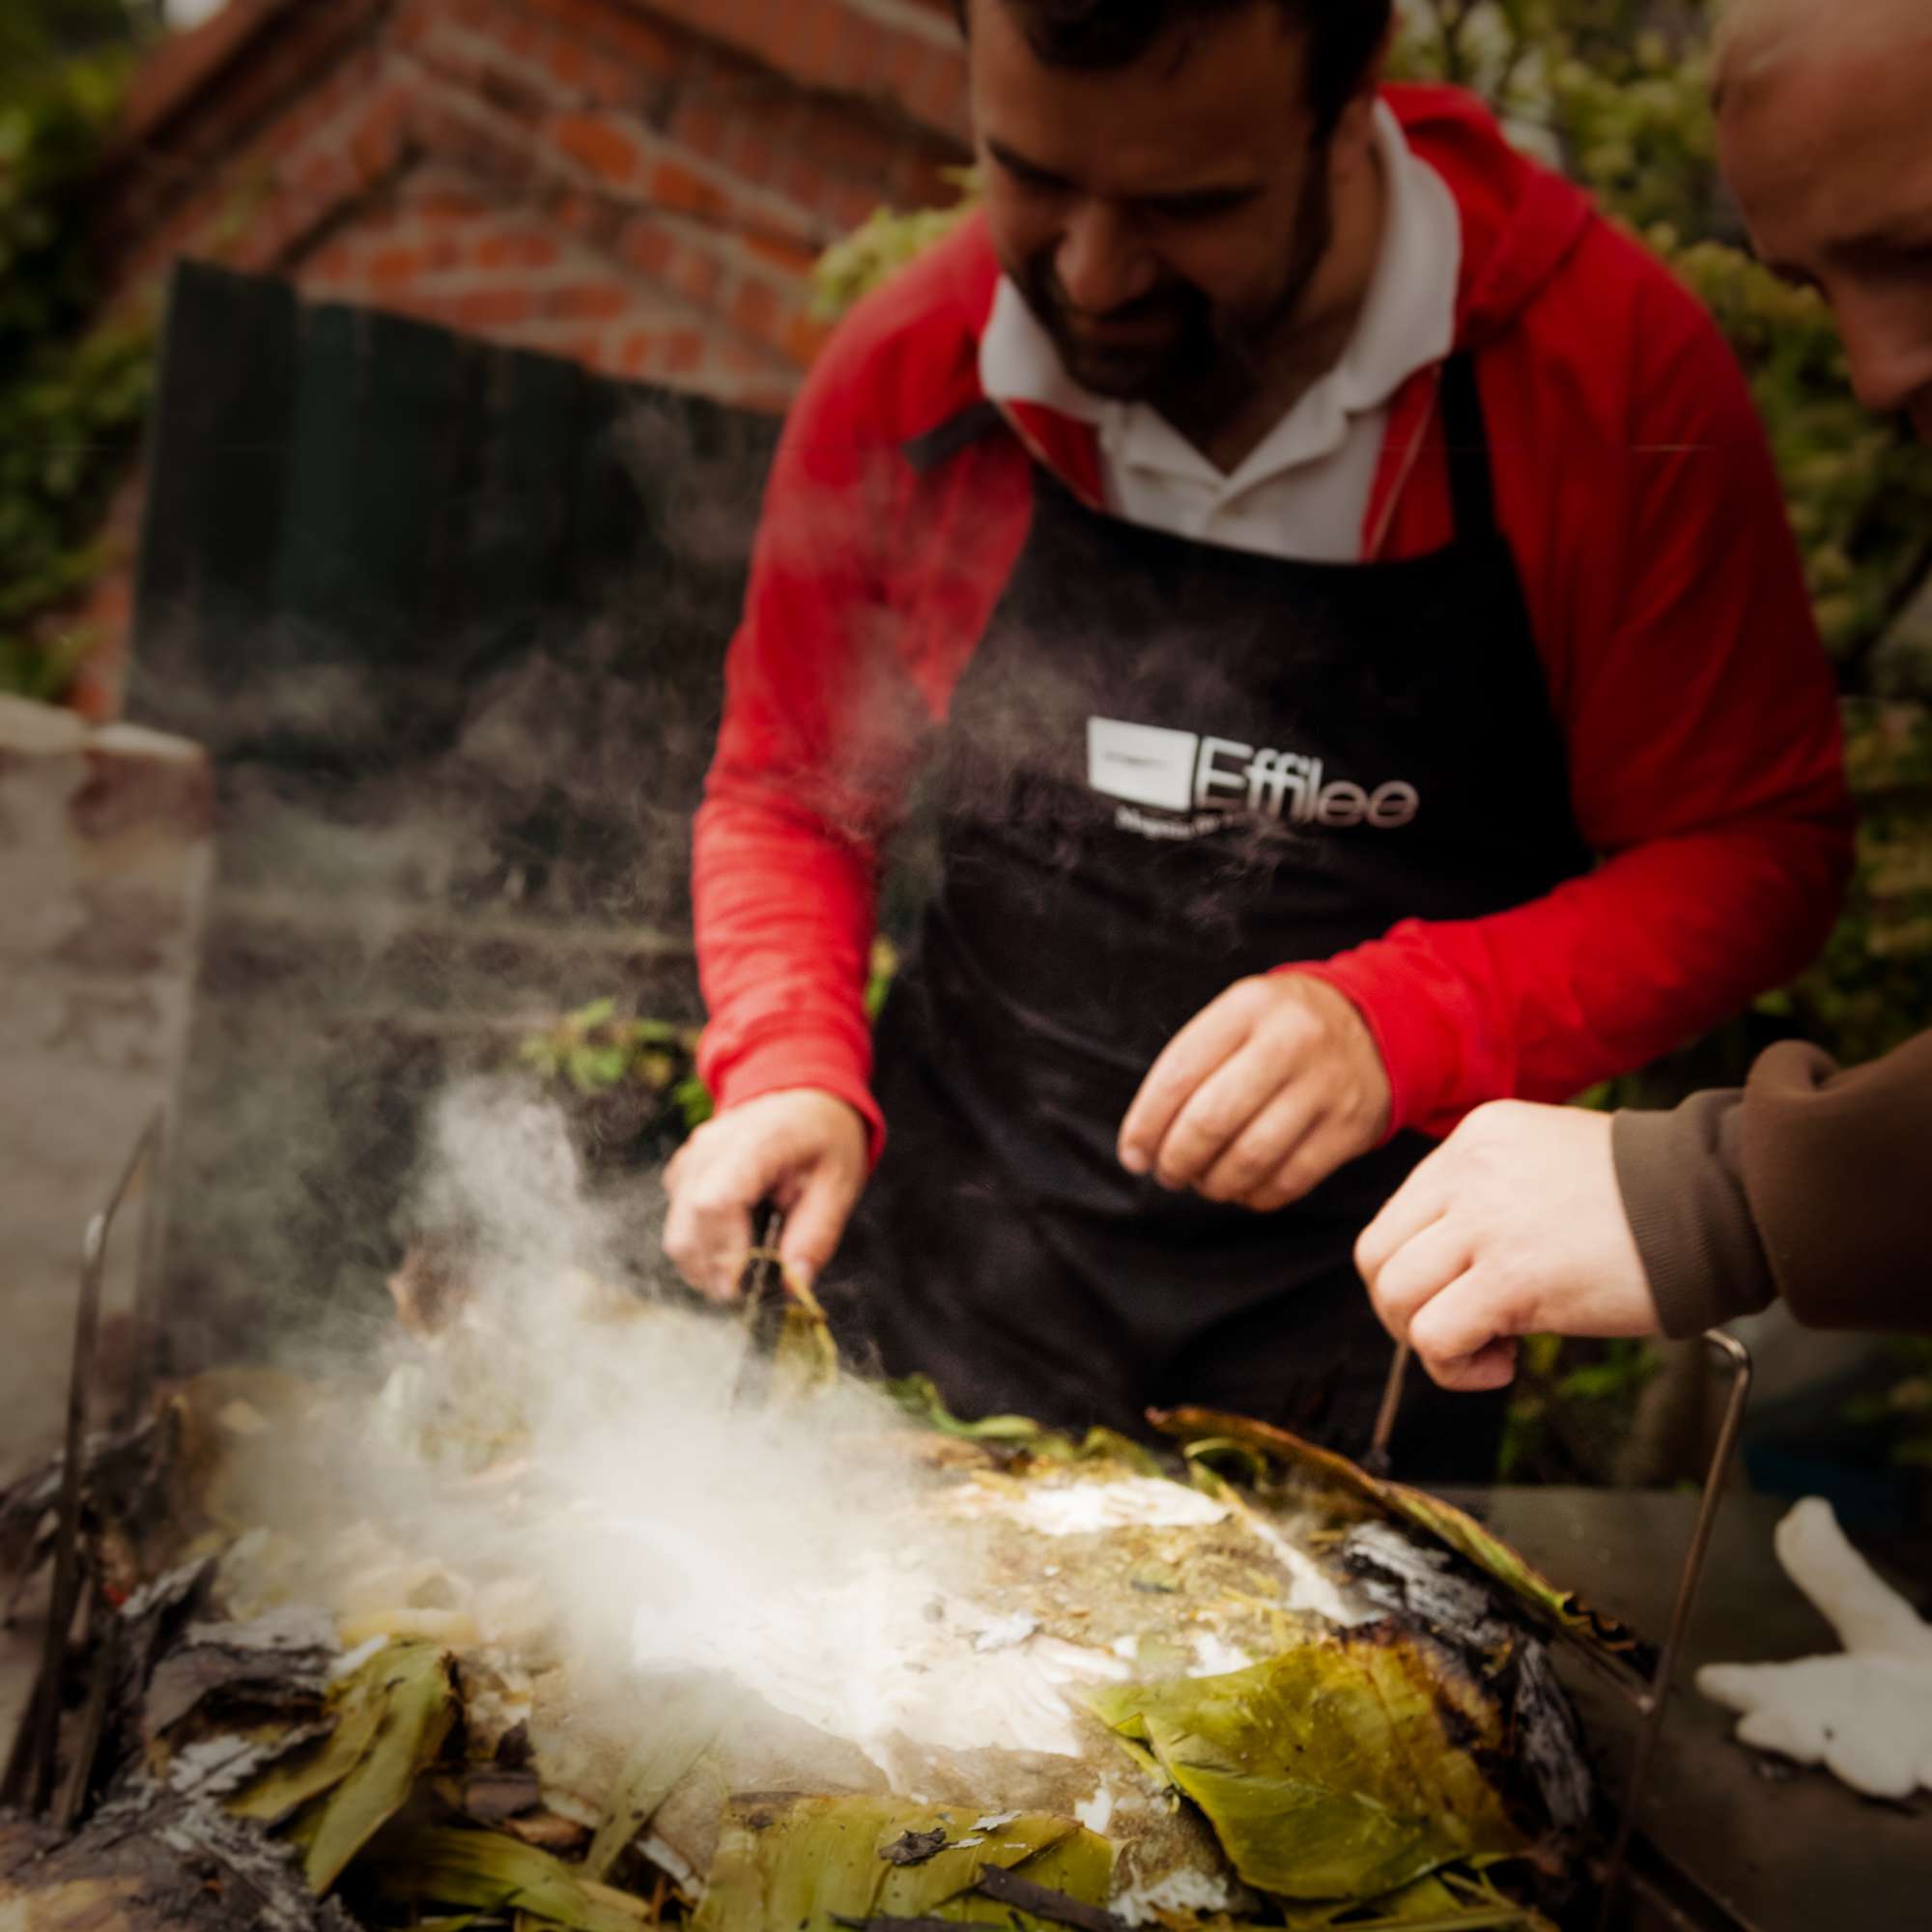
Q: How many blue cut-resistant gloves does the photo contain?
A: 0